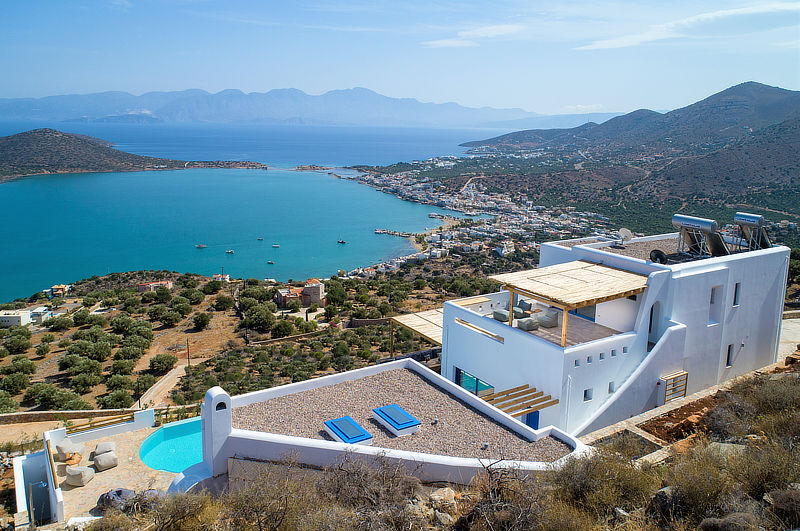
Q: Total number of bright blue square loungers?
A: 2